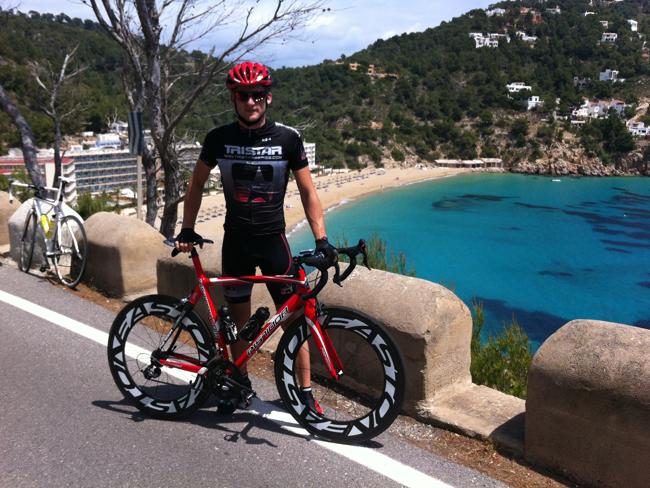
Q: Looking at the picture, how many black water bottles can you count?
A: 2